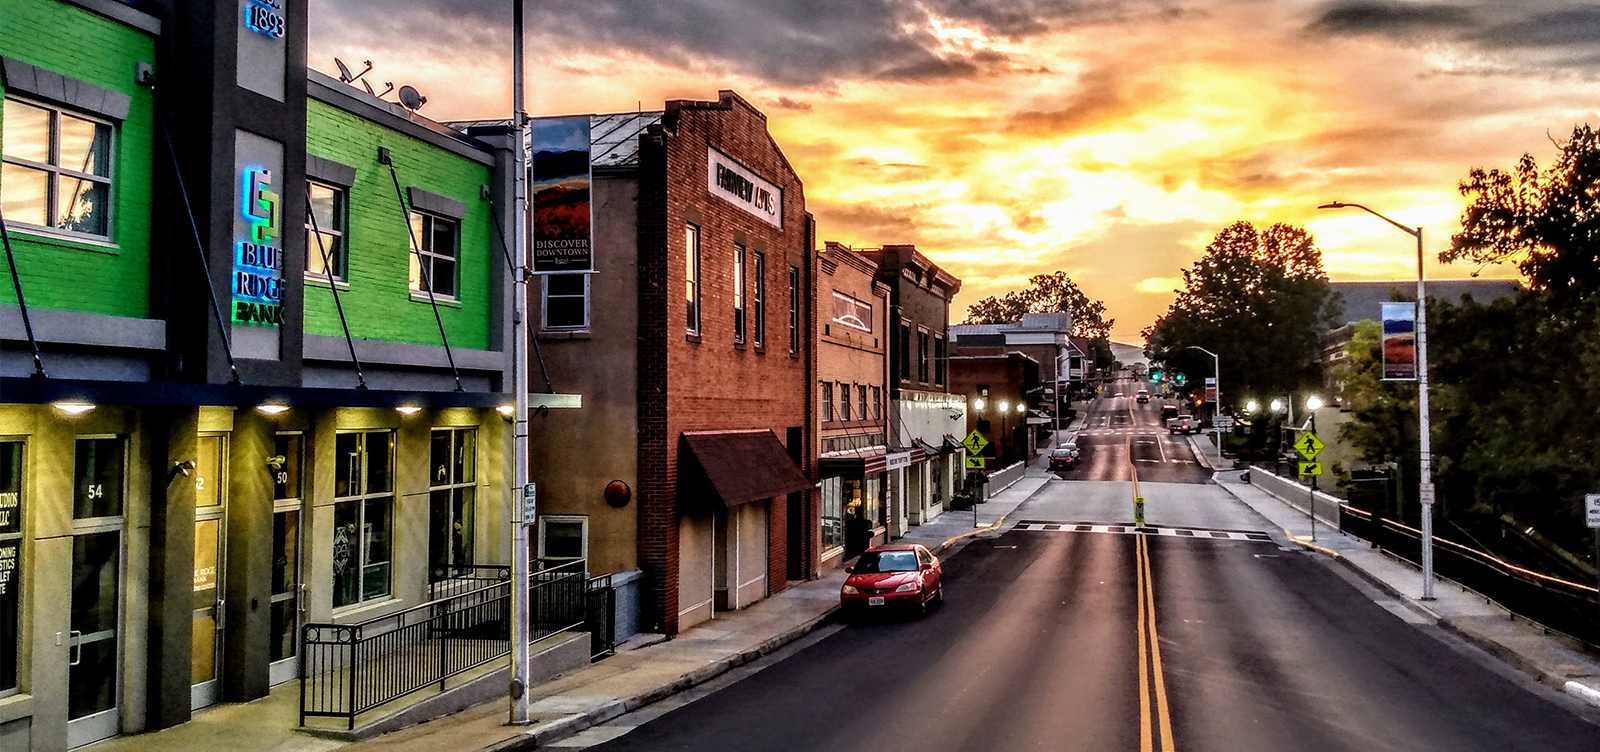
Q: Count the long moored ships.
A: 0